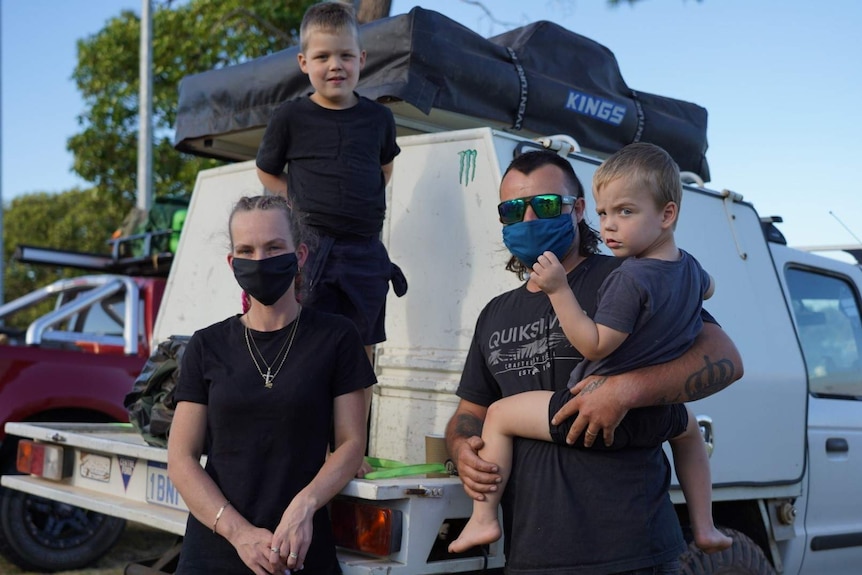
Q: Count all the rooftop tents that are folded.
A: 1